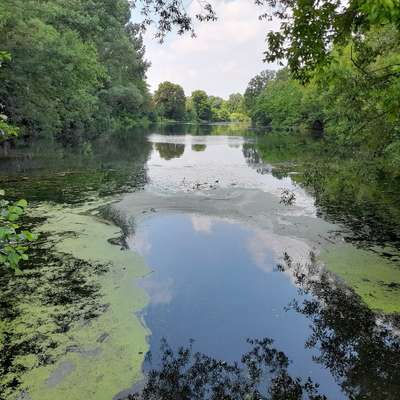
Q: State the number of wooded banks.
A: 2